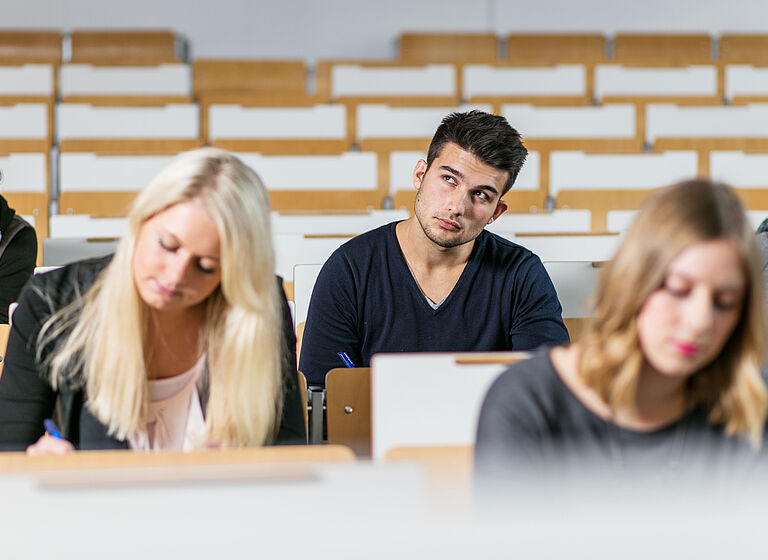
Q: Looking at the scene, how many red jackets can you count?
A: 0